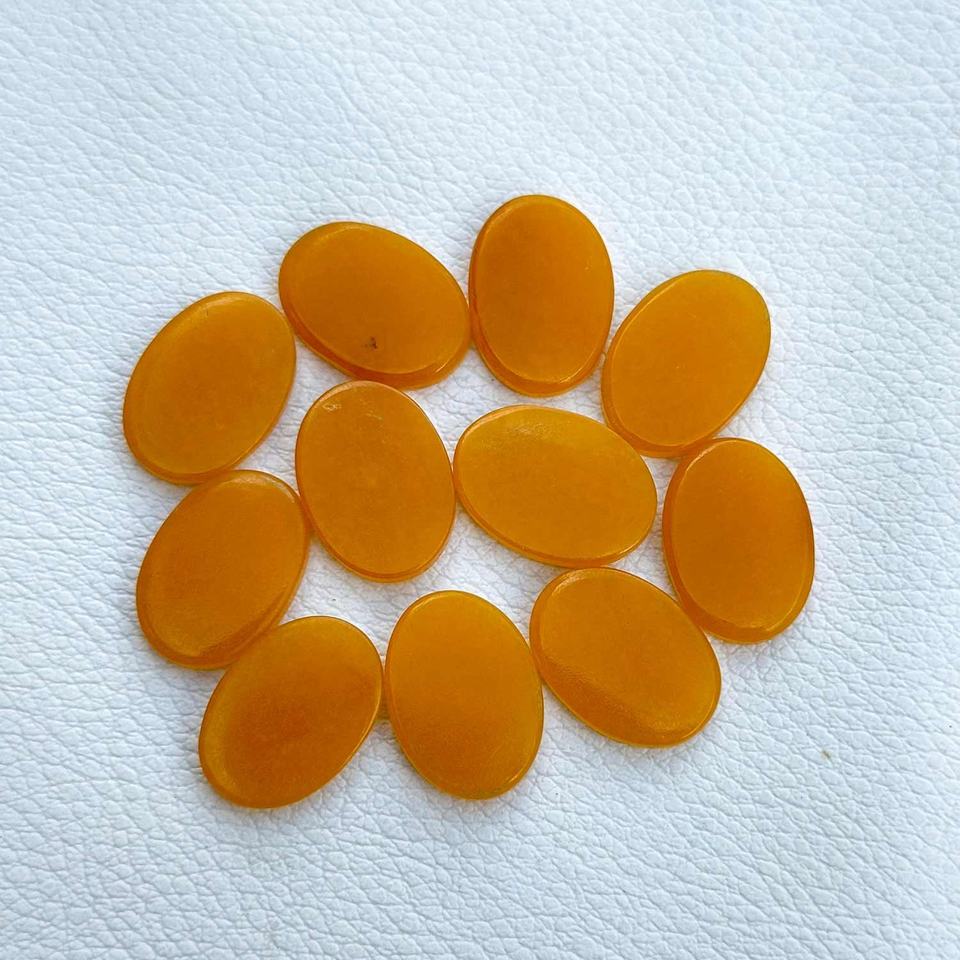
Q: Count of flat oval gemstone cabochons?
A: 11